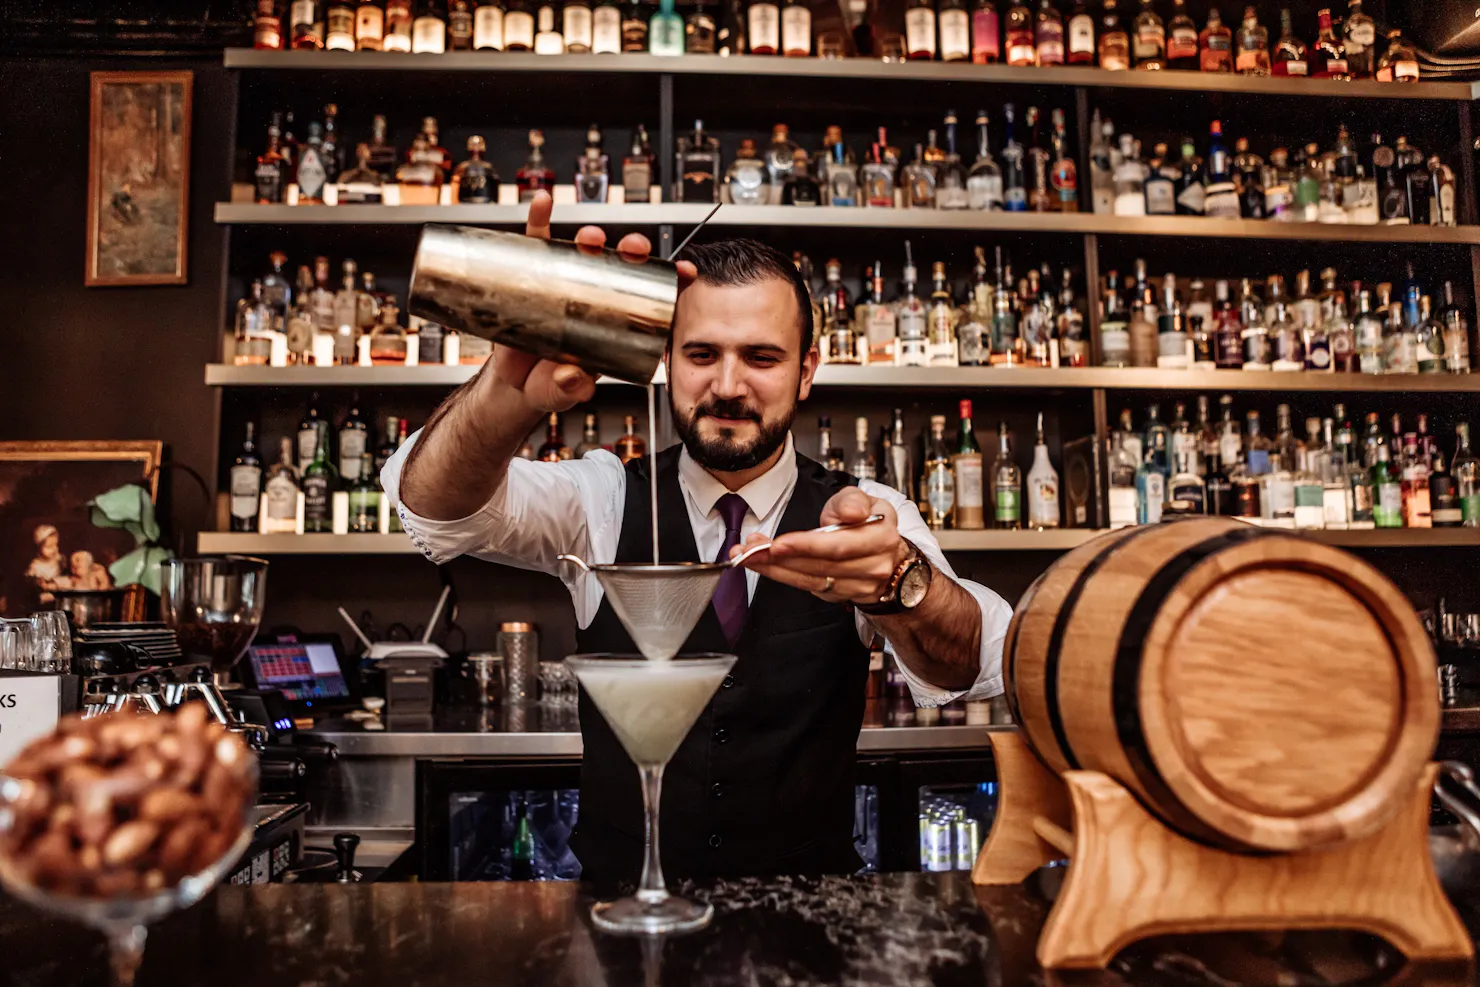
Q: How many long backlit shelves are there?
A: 4